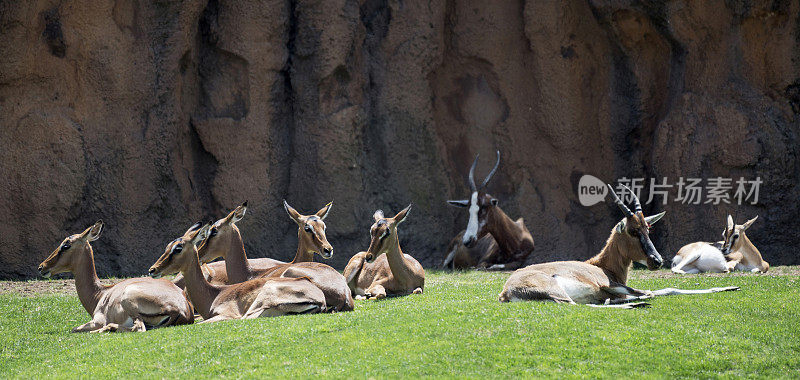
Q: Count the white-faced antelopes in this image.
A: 1